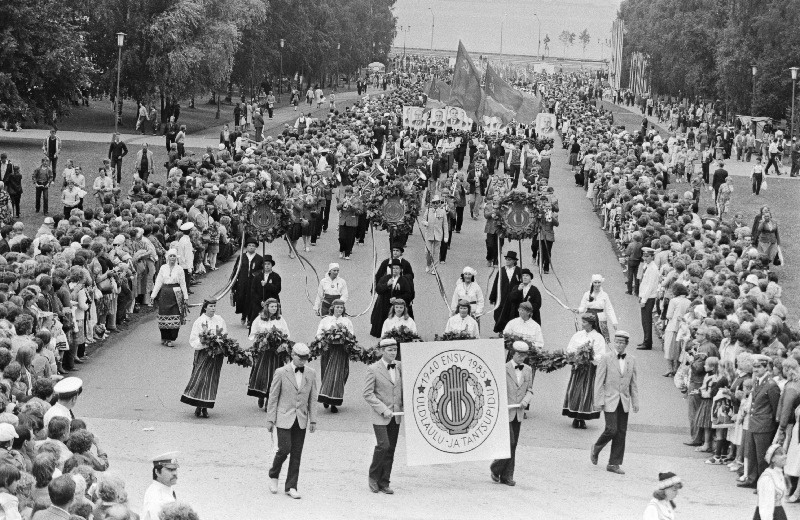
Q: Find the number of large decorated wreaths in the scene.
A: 3